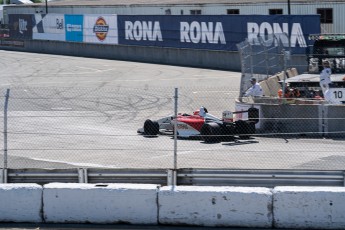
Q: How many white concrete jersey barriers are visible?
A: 4